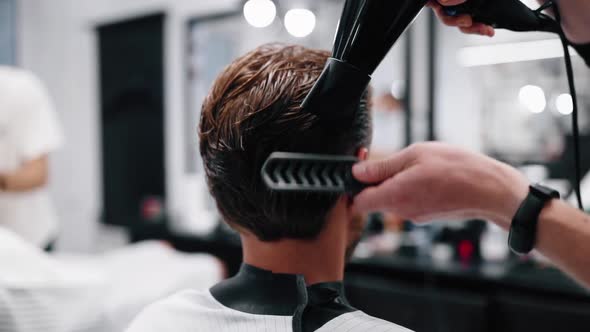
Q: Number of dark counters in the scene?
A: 1